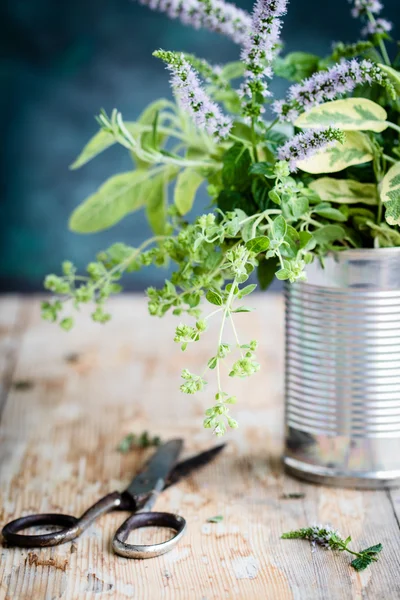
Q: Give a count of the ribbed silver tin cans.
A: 1